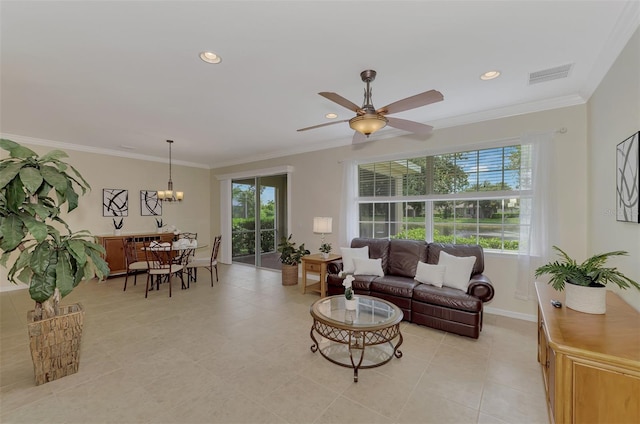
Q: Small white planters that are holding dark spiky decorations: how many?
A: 2